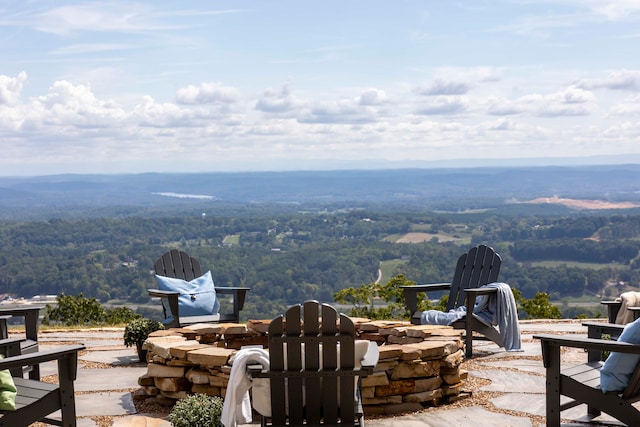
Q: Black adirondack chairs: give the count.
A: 7